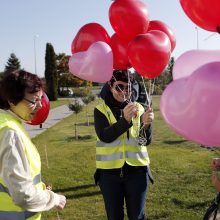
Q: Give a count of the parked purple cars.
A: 0